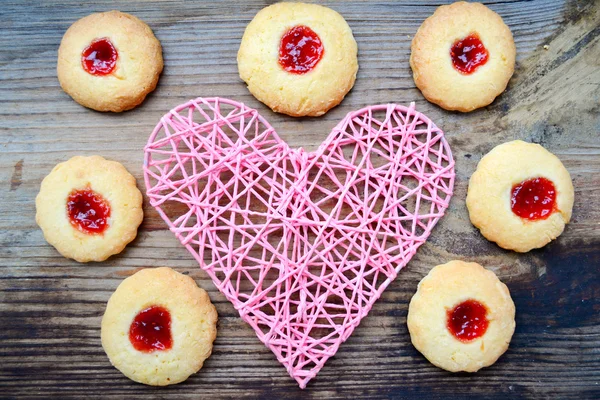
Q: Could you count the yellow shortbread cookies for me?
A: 7